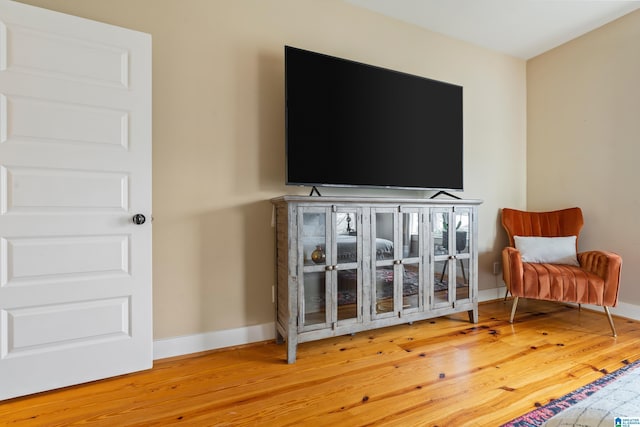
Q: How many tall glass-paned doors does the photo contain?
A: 6